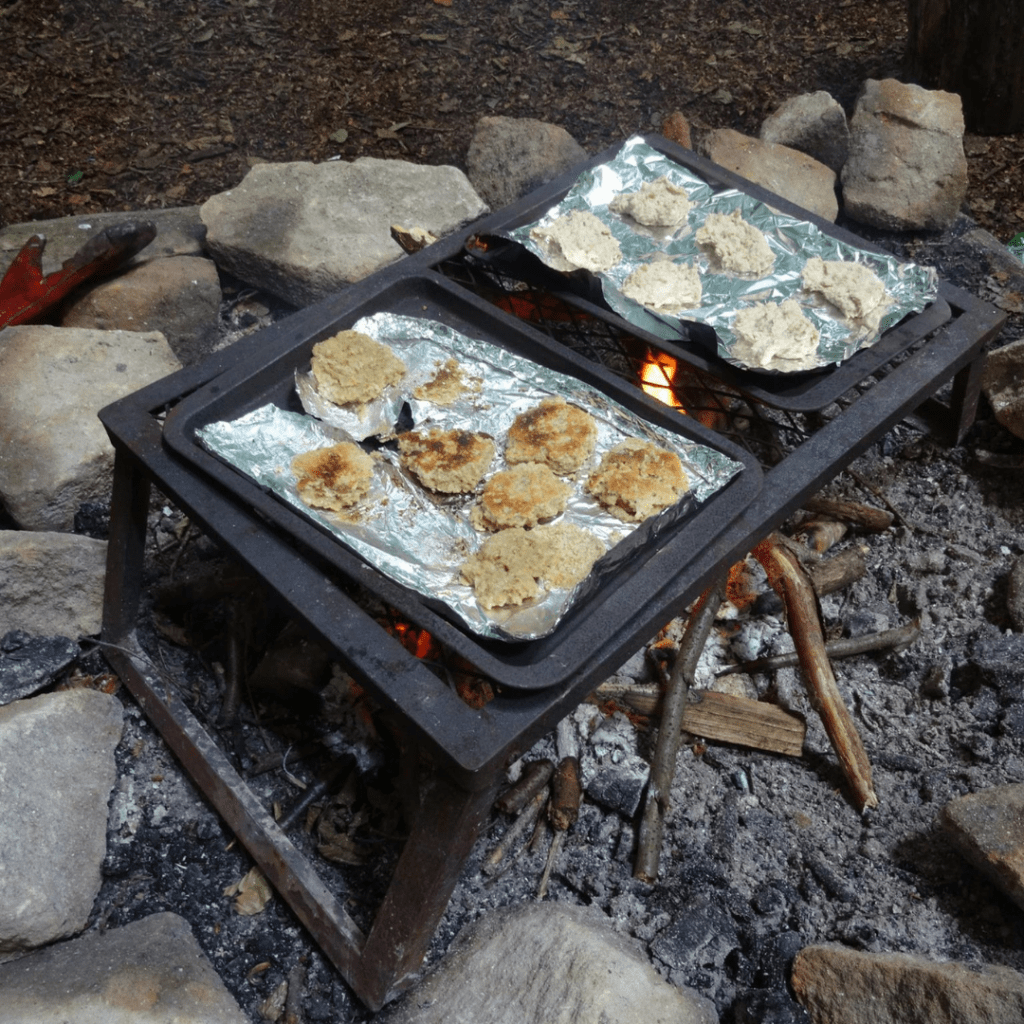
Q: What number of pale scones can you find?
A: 6